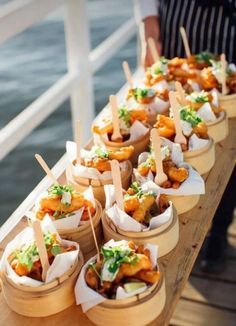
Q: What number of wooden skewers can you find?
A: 13